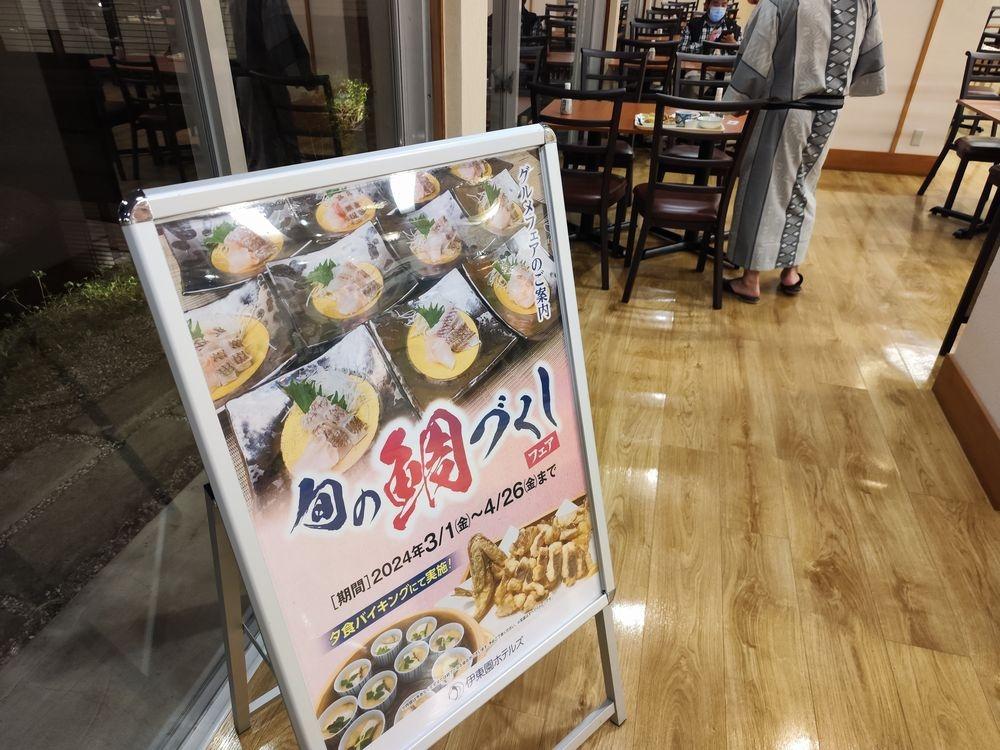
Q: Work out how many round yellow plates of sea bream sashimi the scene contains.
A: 11